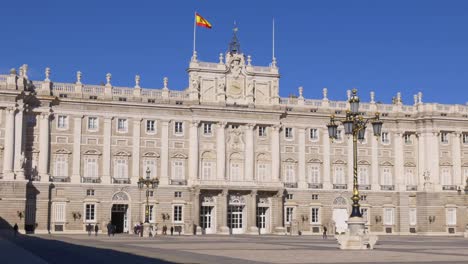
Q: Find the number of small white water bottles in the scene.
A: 0